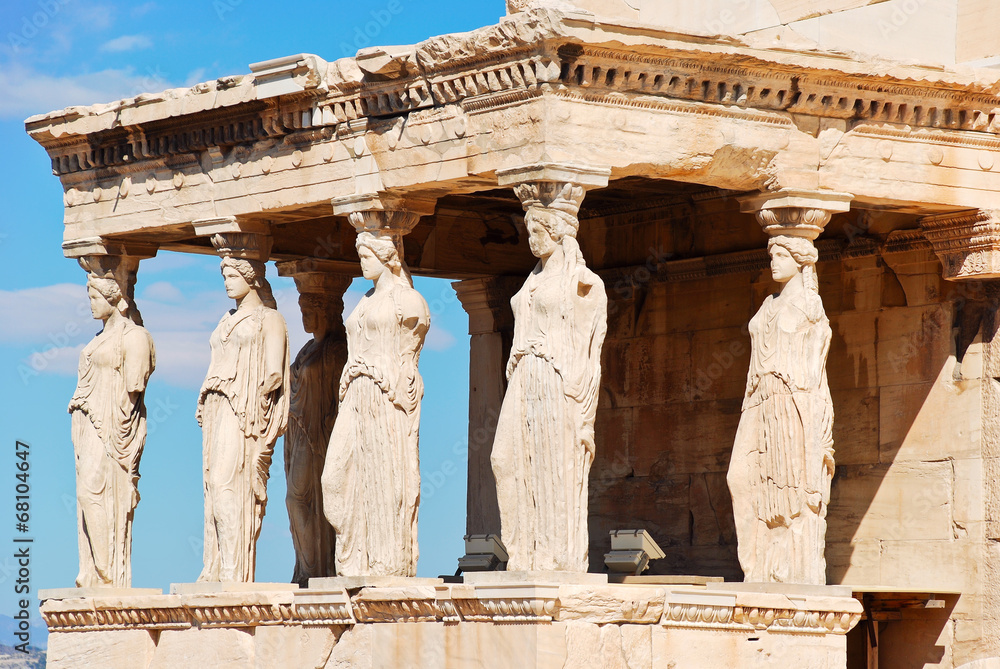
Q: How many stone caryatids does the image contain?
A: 6